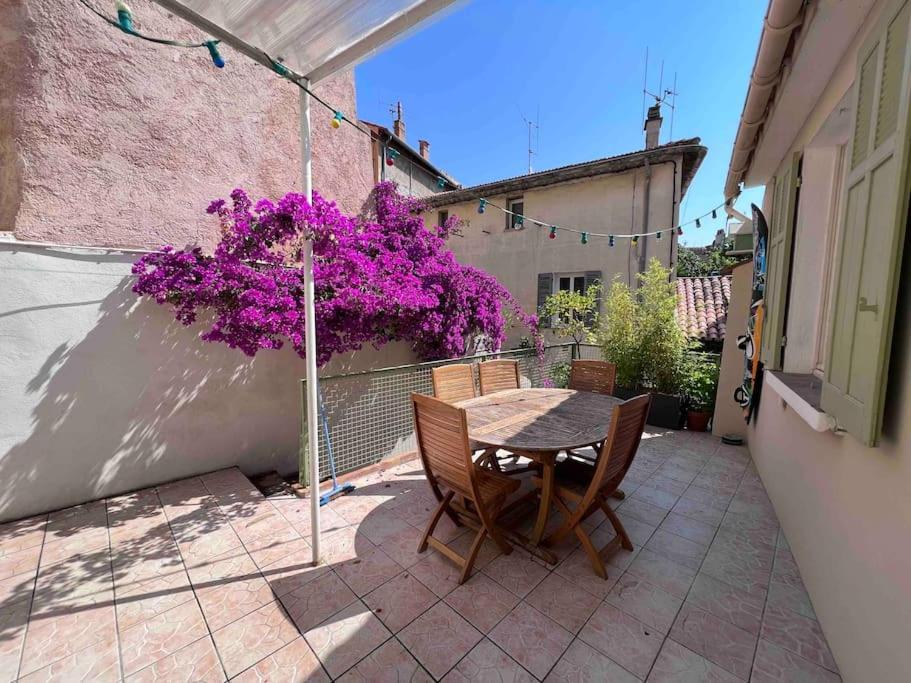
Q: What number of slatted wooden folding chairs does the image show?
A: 5